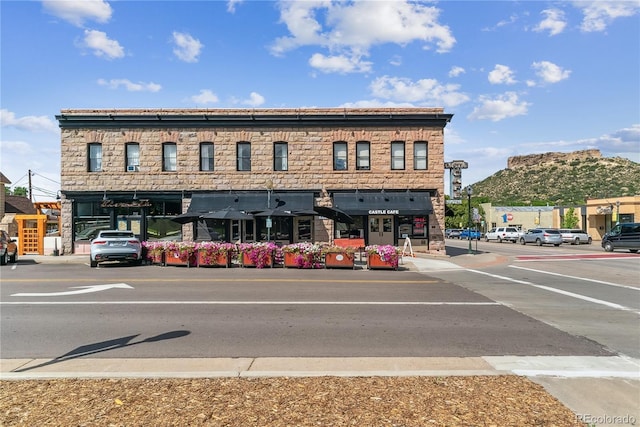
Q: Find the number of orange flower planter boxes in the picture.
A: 7